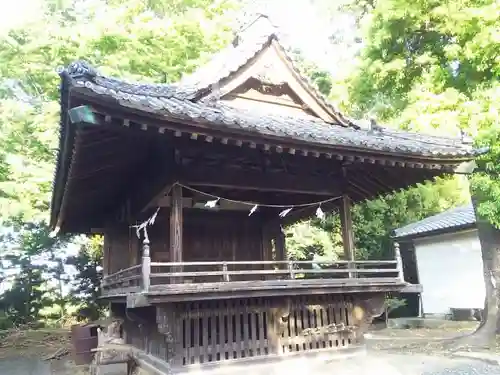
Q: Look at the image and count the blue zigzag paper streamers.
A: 0